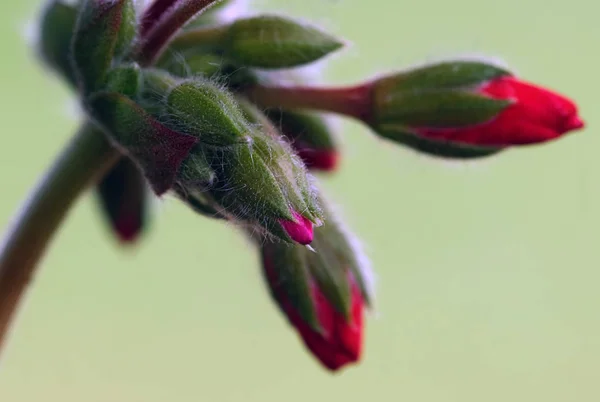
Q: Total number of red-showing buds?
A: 5